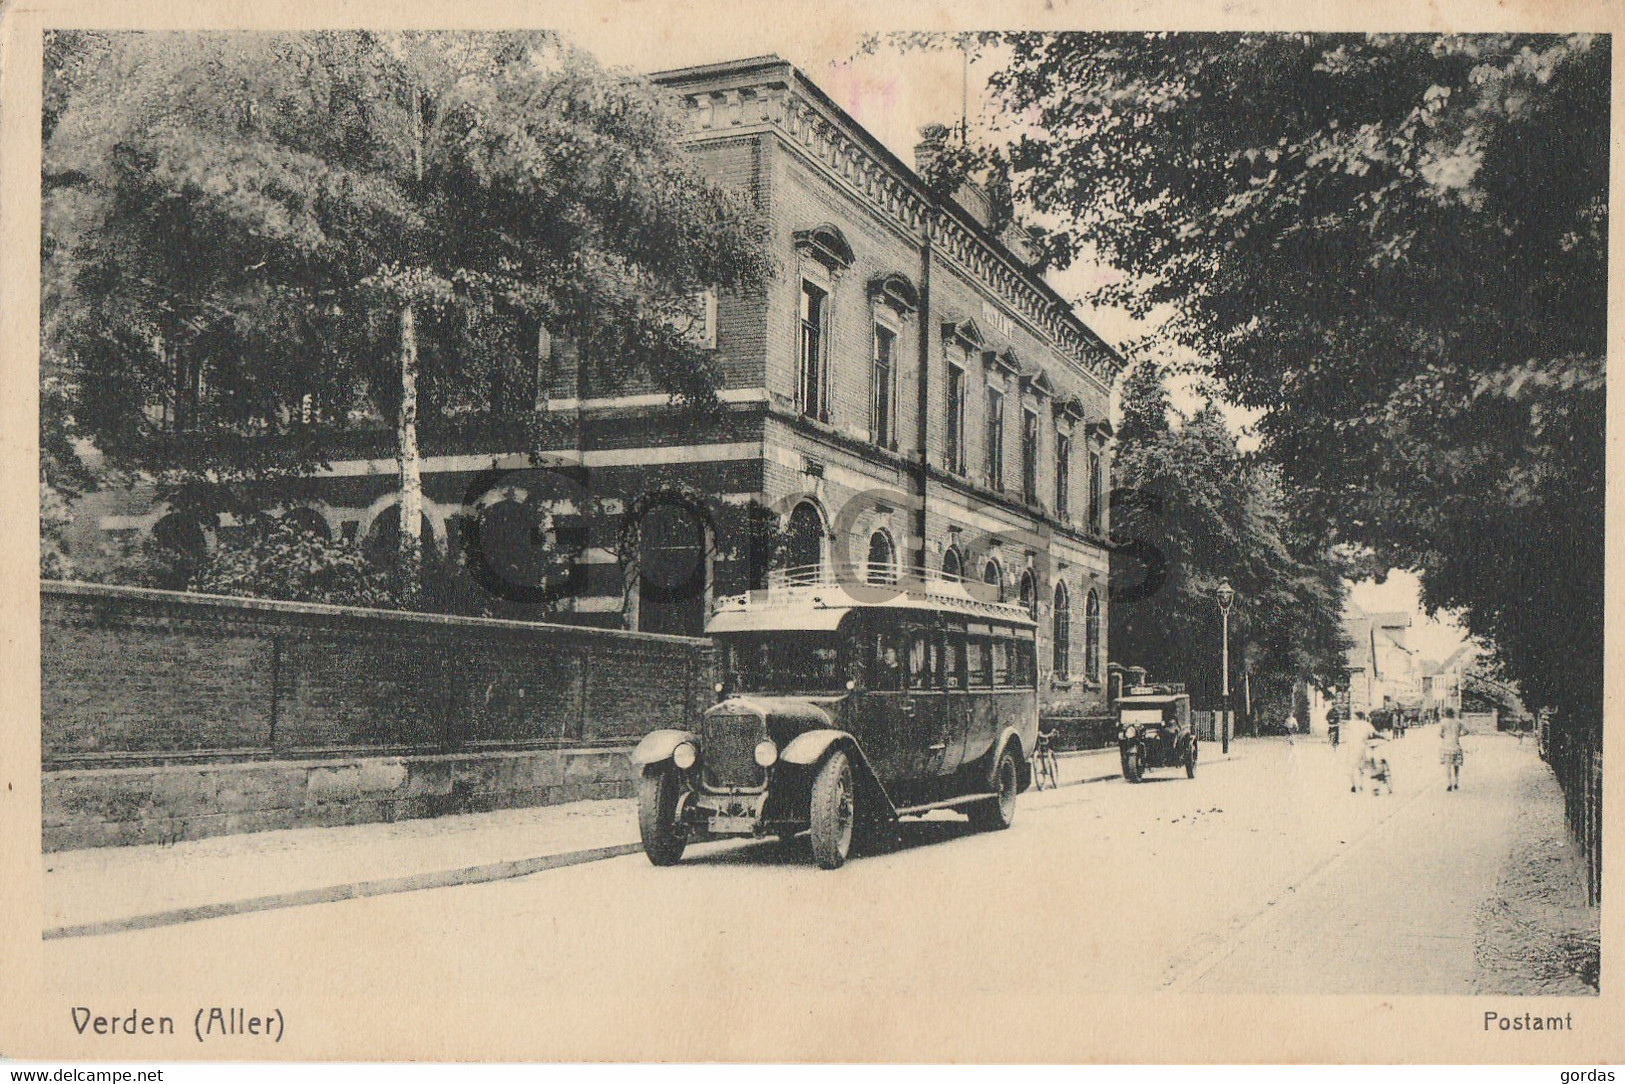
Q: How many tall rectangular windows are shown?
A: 7